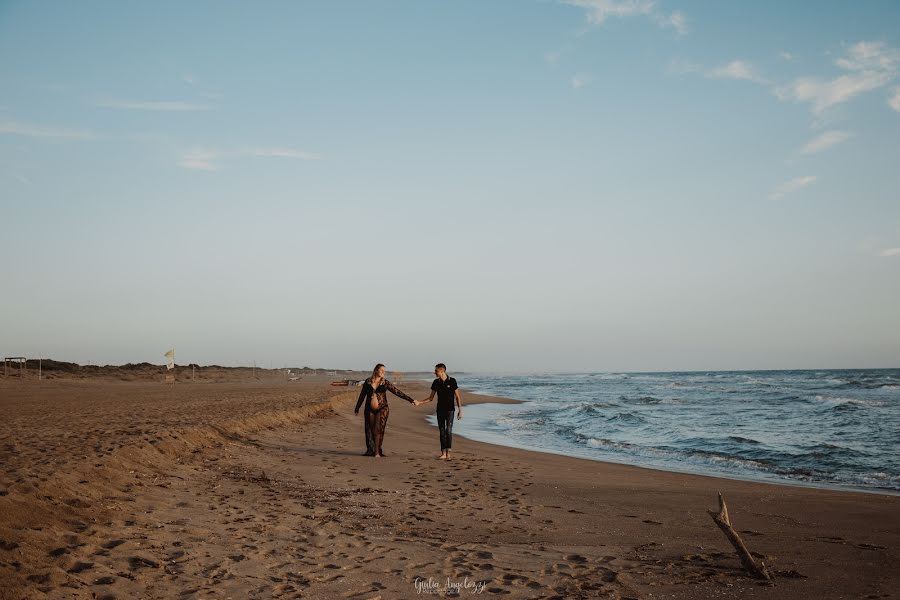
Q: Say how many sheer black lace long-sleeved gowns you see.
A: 1